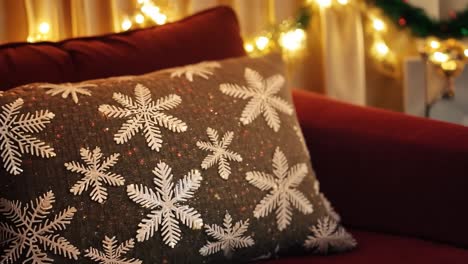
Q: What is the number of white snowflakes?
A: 13